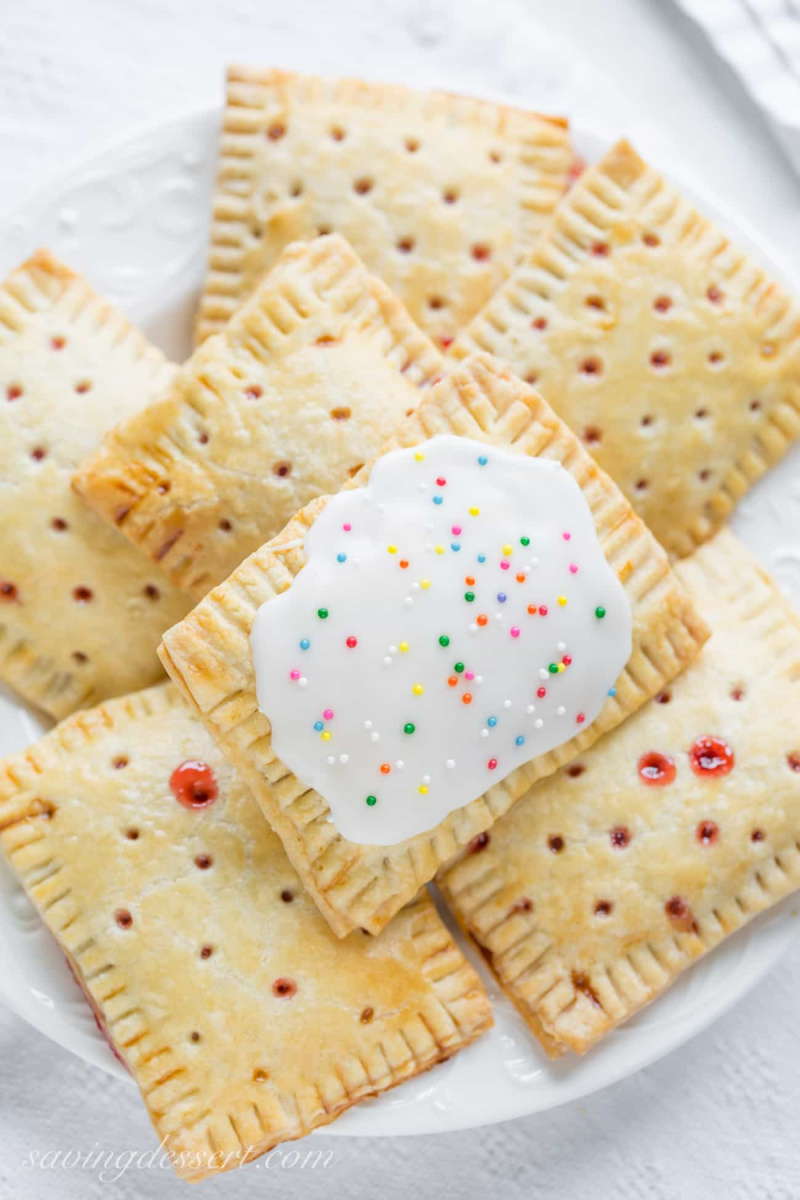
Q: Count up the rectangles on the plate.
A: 7